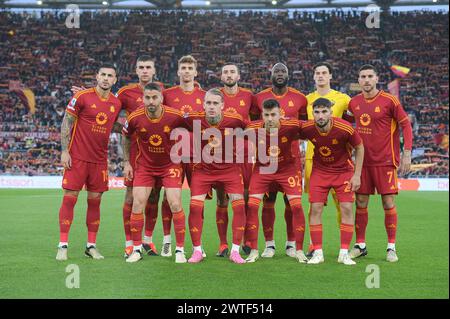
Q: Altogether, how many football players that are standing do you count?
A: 11